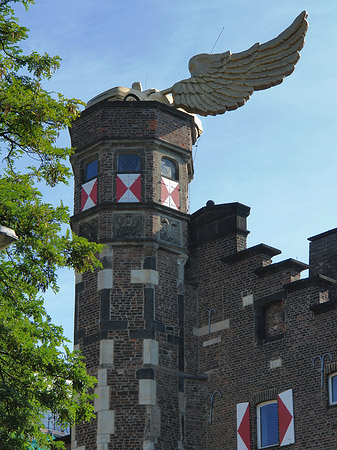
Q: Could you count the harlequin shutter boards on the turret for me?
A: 3